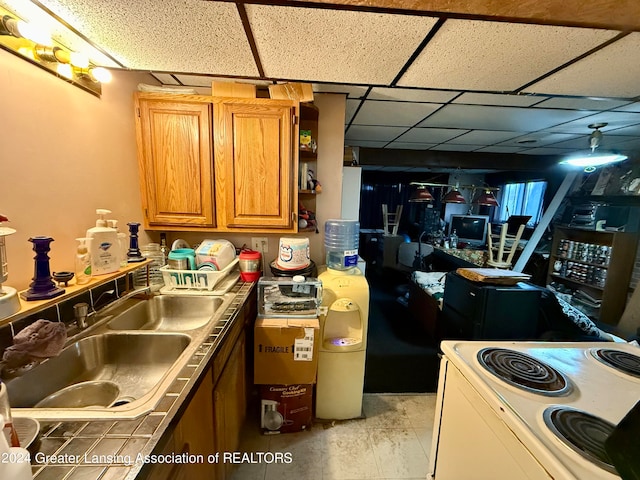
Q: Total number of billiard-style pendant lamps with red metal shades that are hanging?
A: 3